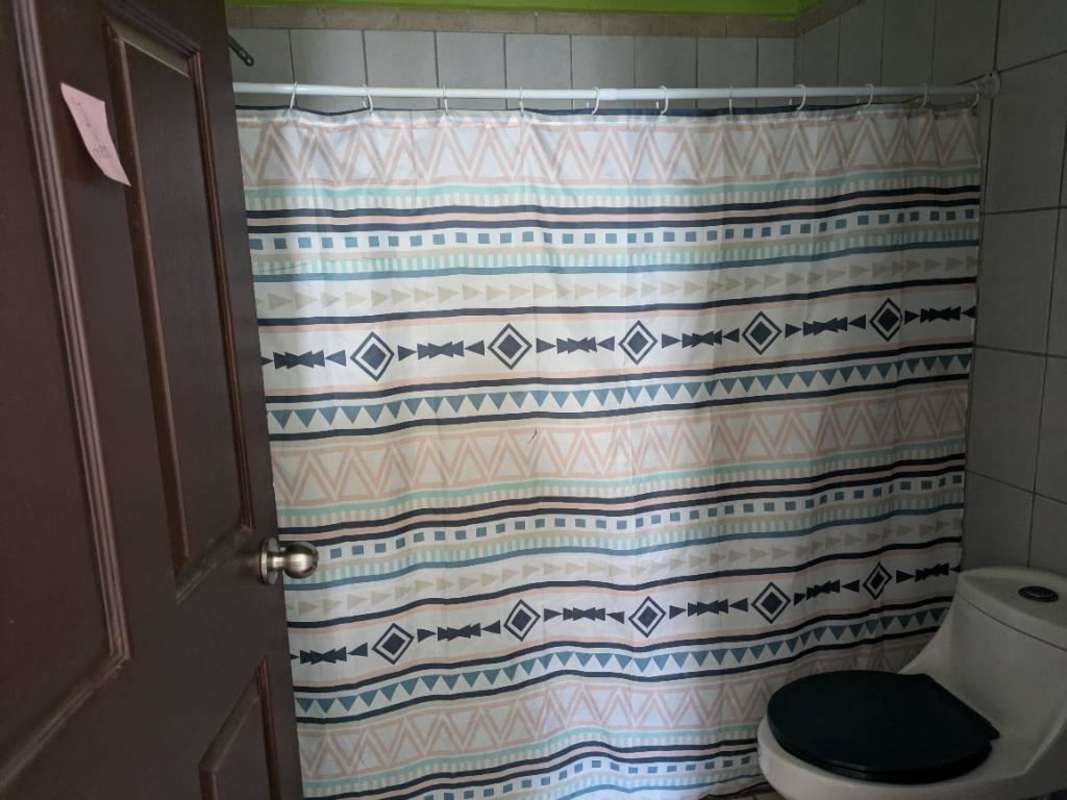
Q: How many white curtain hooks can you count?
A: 11